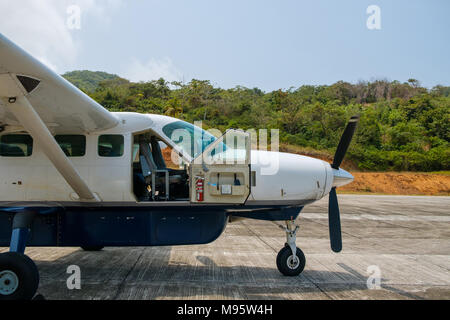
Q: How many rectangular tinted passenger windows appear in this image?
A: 3